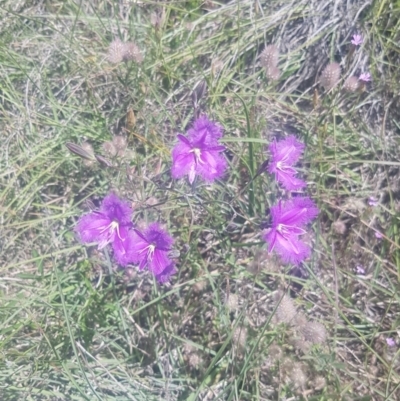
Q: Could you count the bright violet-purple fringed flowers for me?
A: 5